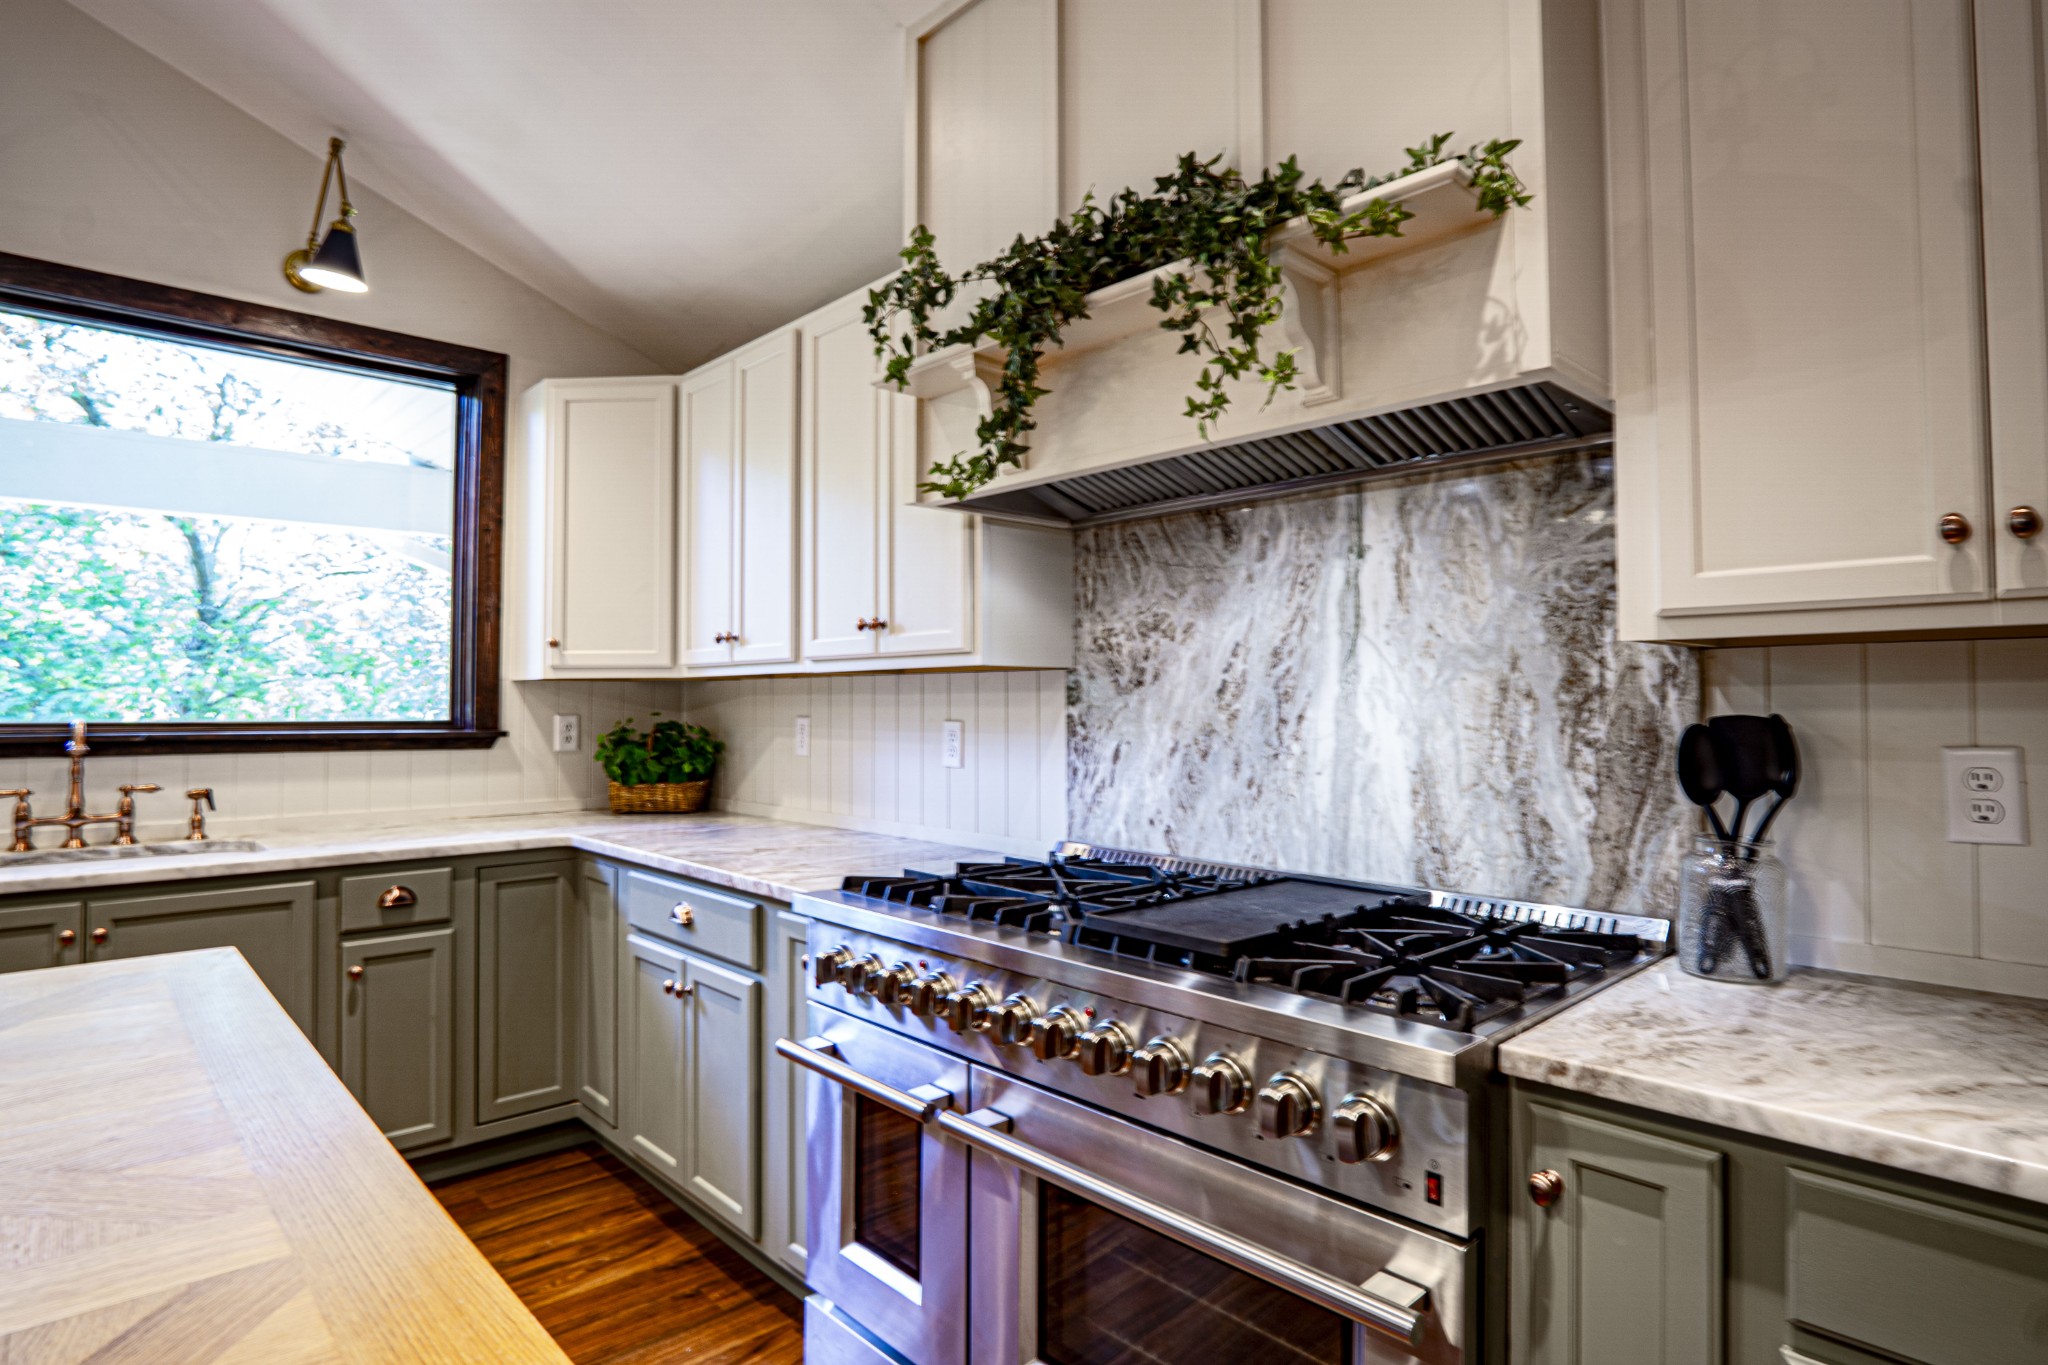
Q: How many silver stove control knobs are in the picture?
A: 12